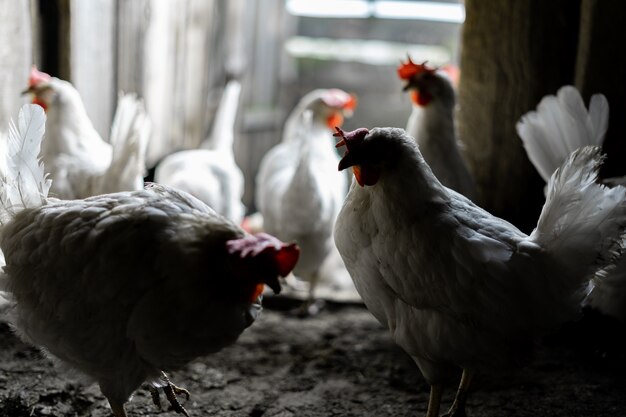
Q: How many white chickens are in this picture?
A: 7